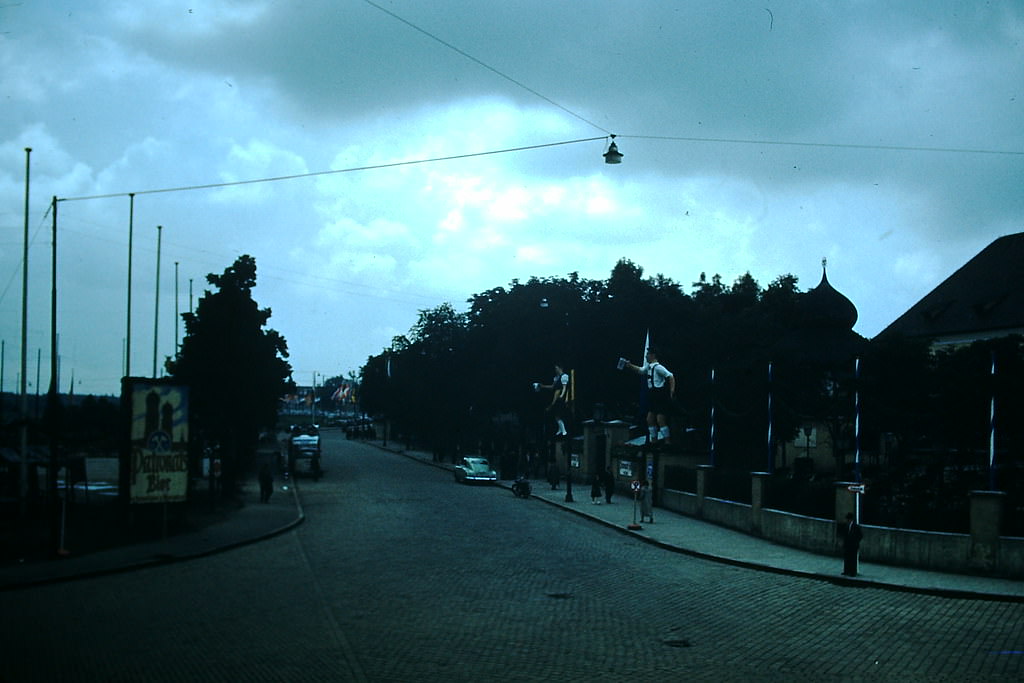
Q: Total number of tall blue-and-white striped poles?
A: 4